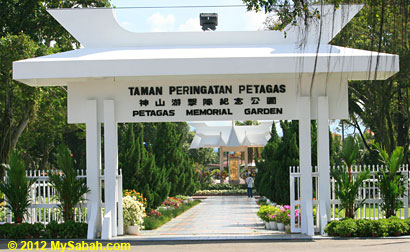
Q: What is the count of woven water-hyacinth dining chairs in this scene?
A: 0